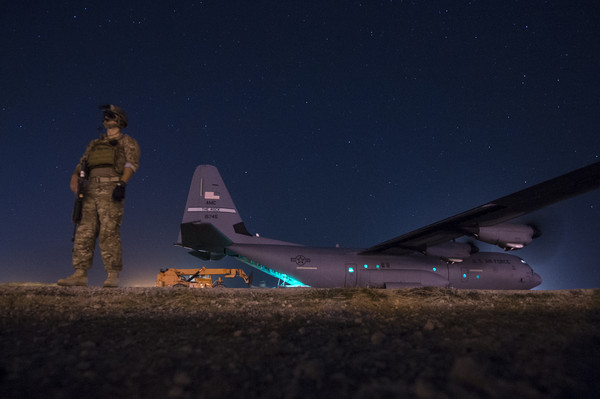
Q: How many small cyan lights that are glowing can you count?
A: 6